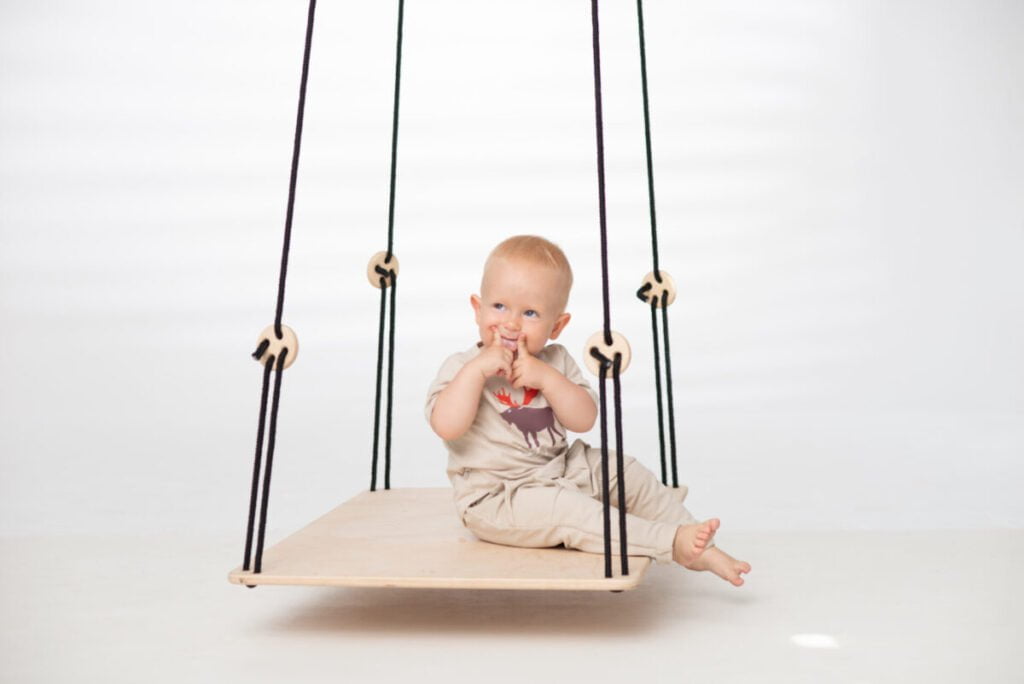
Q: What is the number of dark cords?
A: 4